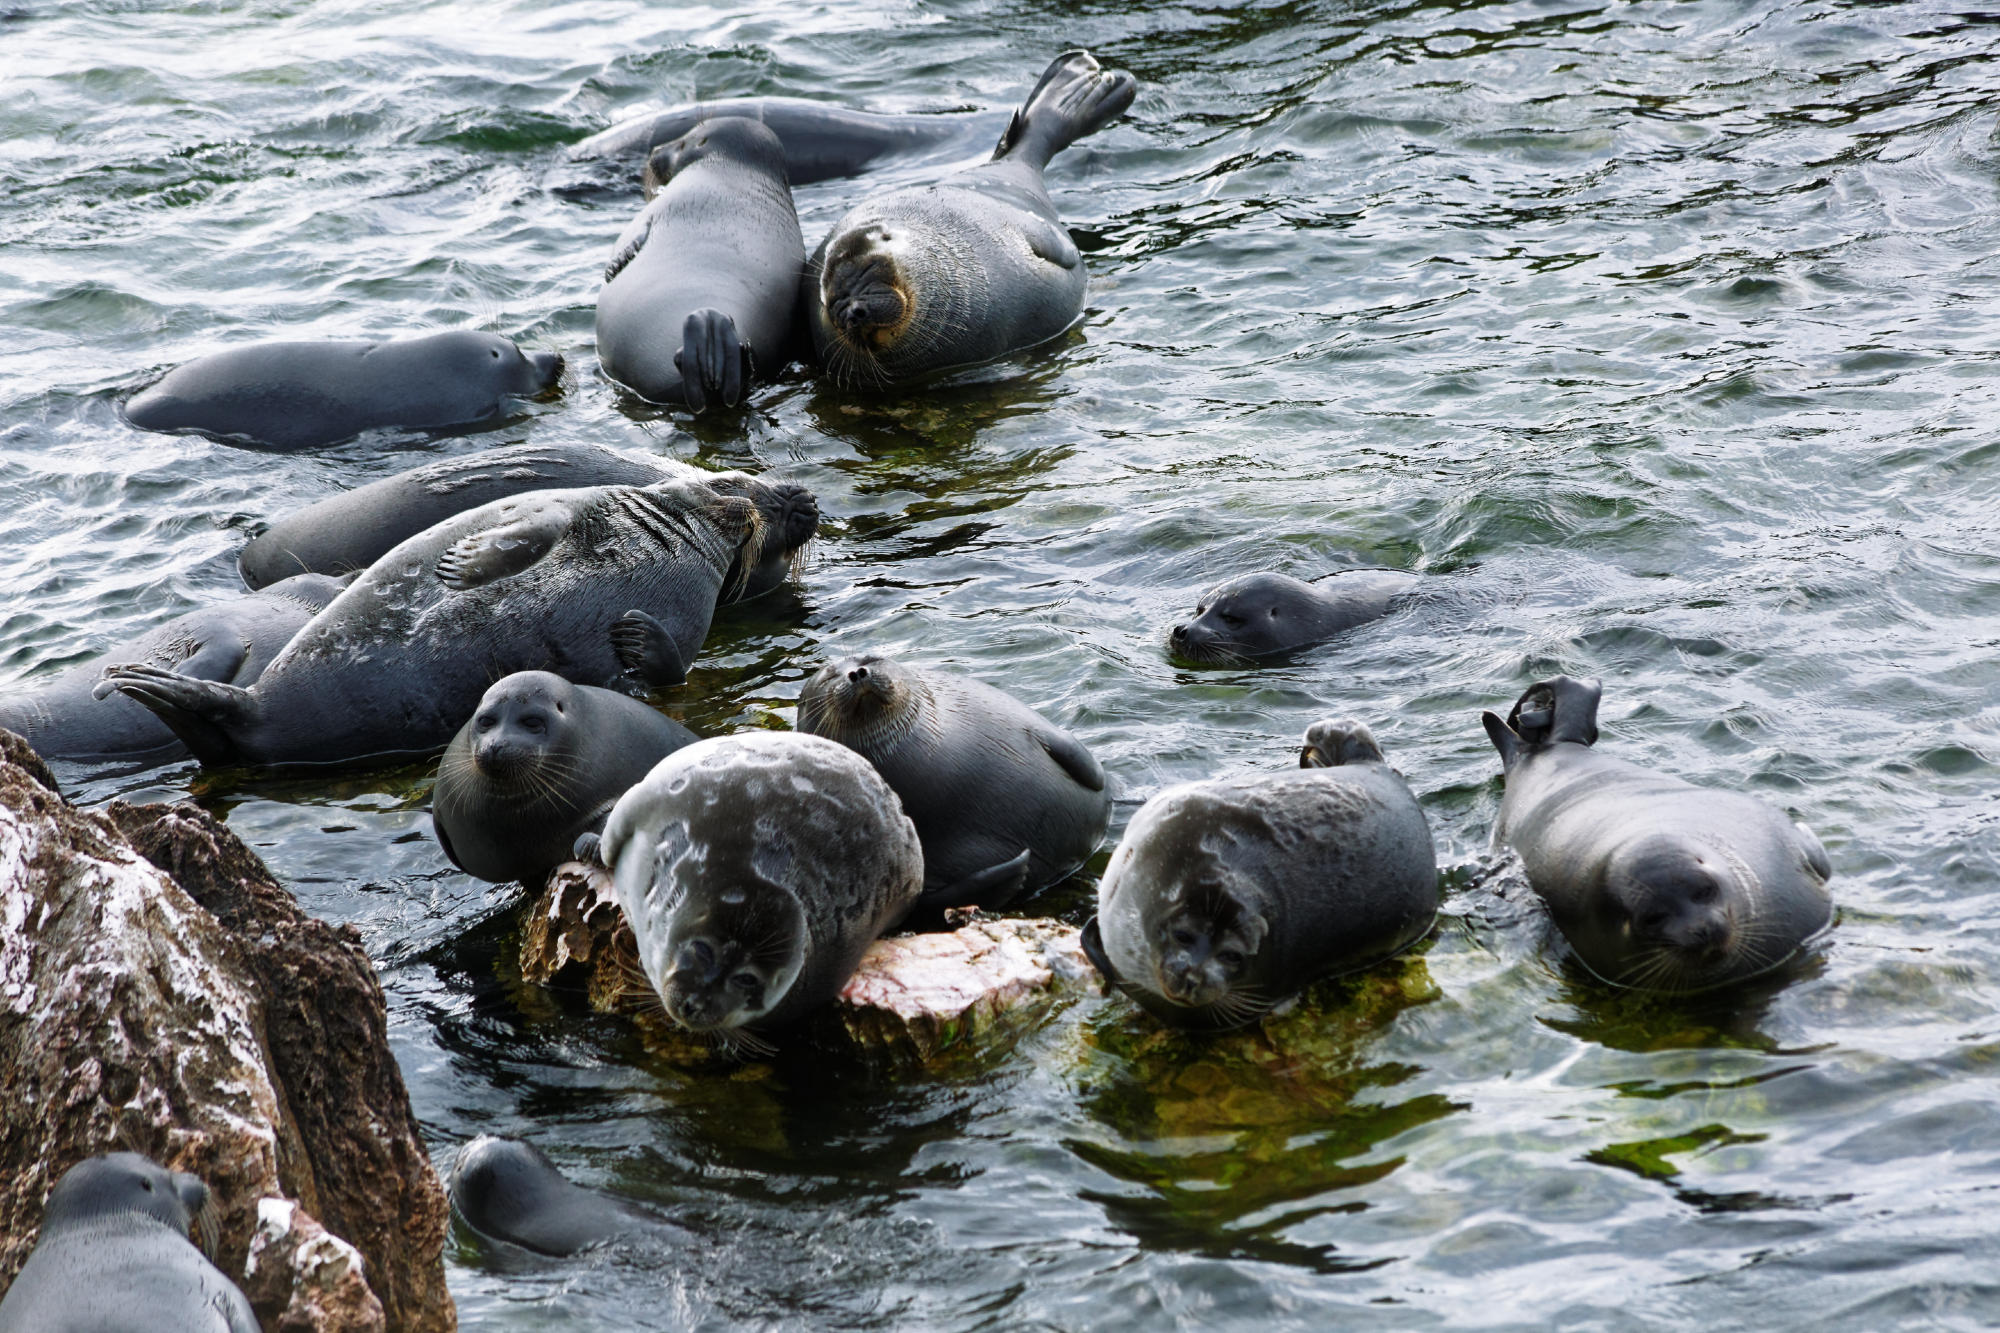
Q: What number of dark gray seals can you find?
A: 15